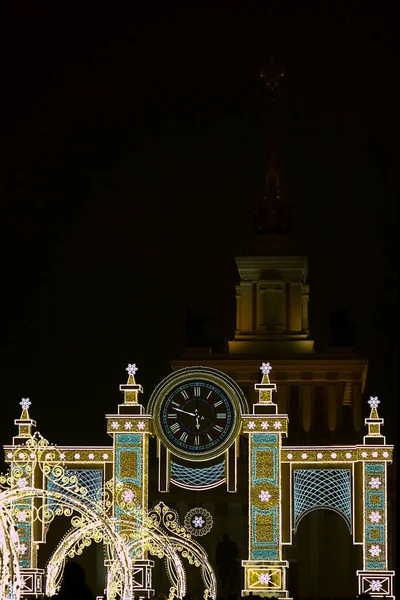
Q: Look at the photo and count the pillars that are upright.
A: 4